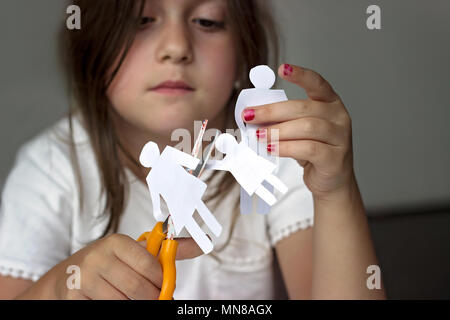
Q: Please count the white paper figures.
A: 3